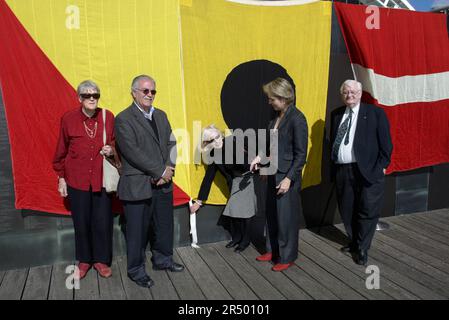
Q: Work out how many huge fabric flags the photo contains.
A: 3